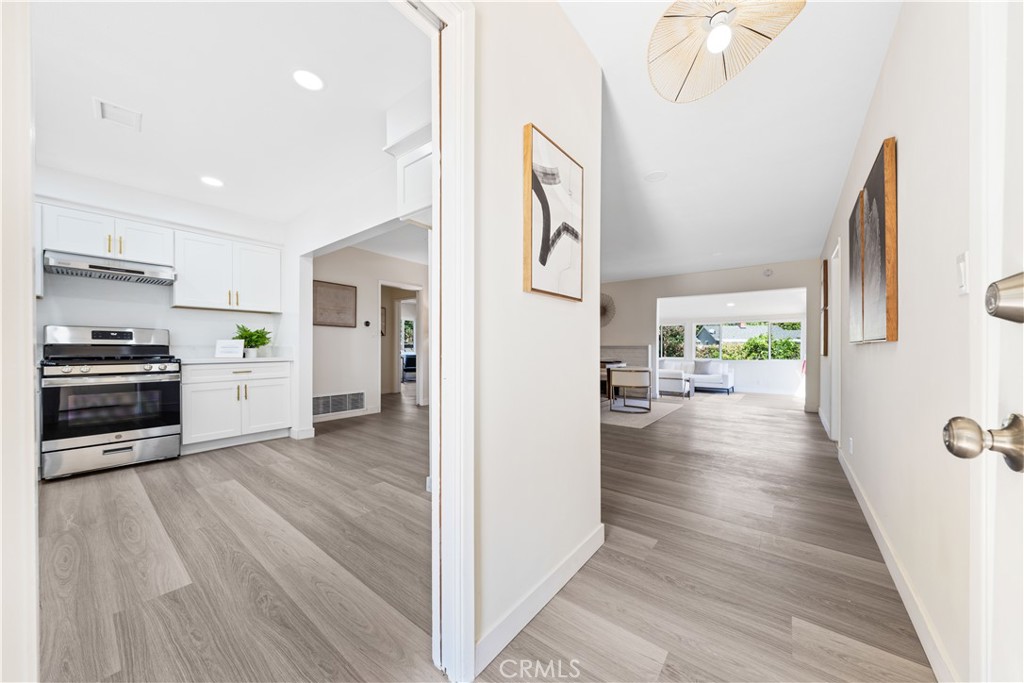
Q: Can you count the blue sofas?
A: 0